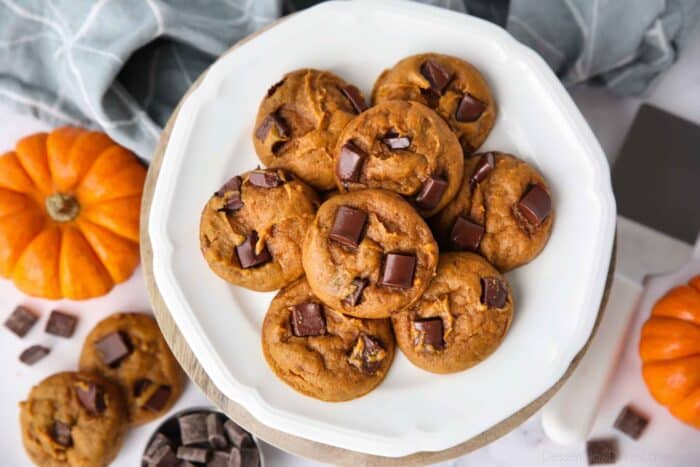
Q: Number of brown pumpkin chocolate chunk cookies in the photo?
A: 10